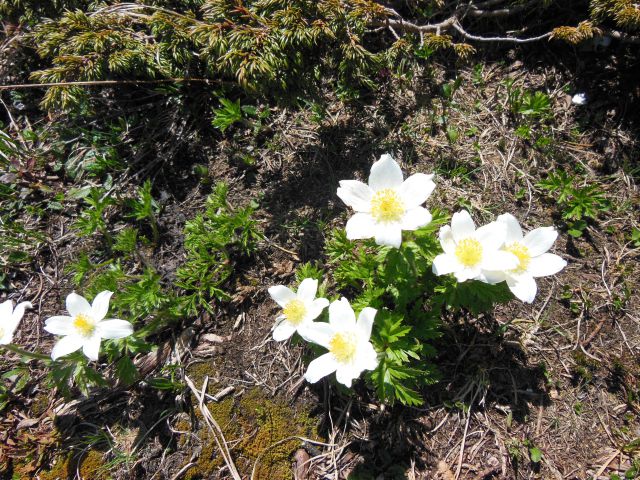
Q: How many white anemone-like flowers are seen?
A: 7